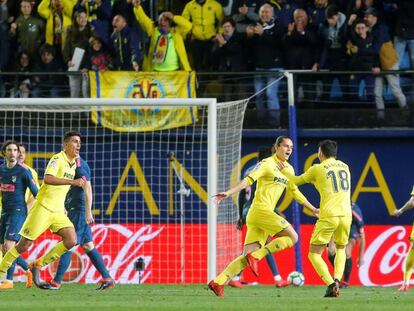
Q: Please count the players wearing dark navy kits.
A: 4